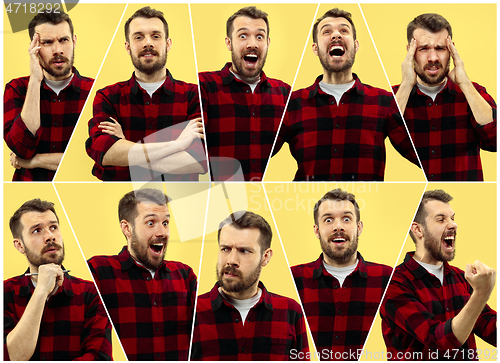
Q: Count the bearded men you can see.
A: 10